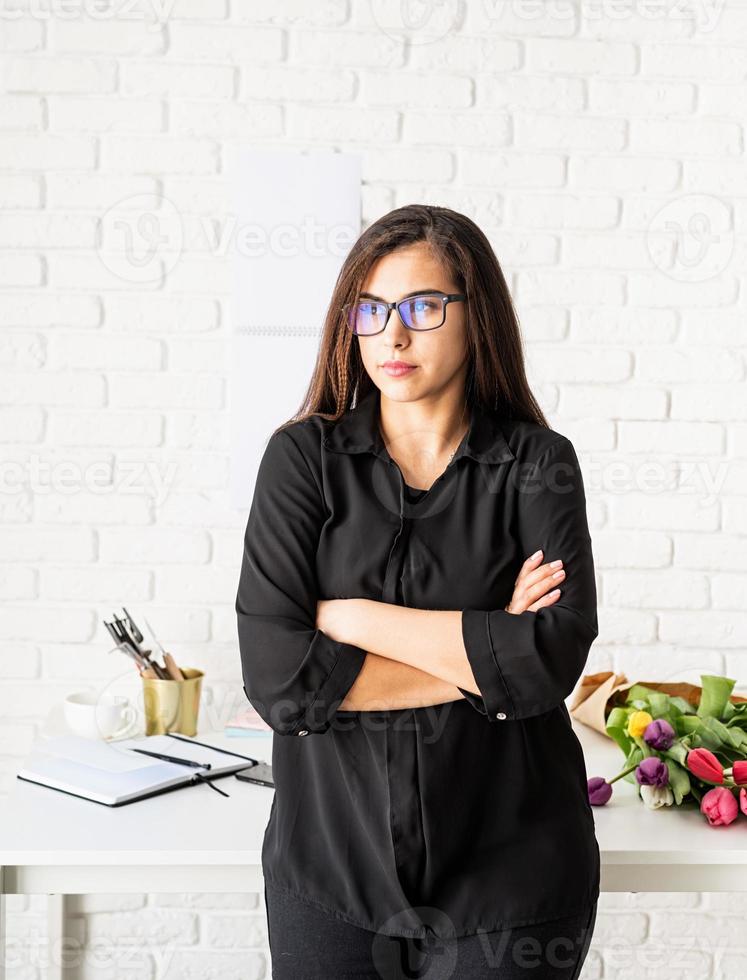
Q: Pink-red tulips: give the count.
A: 4